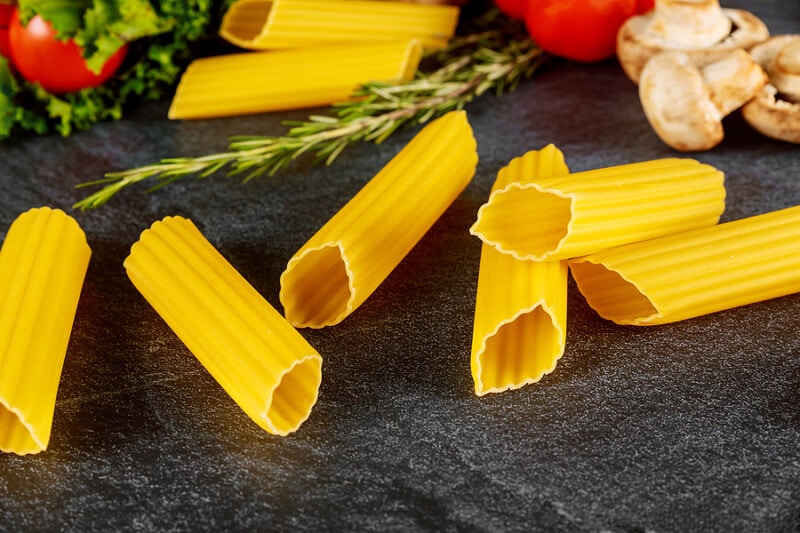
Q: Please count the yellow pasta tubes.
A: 8